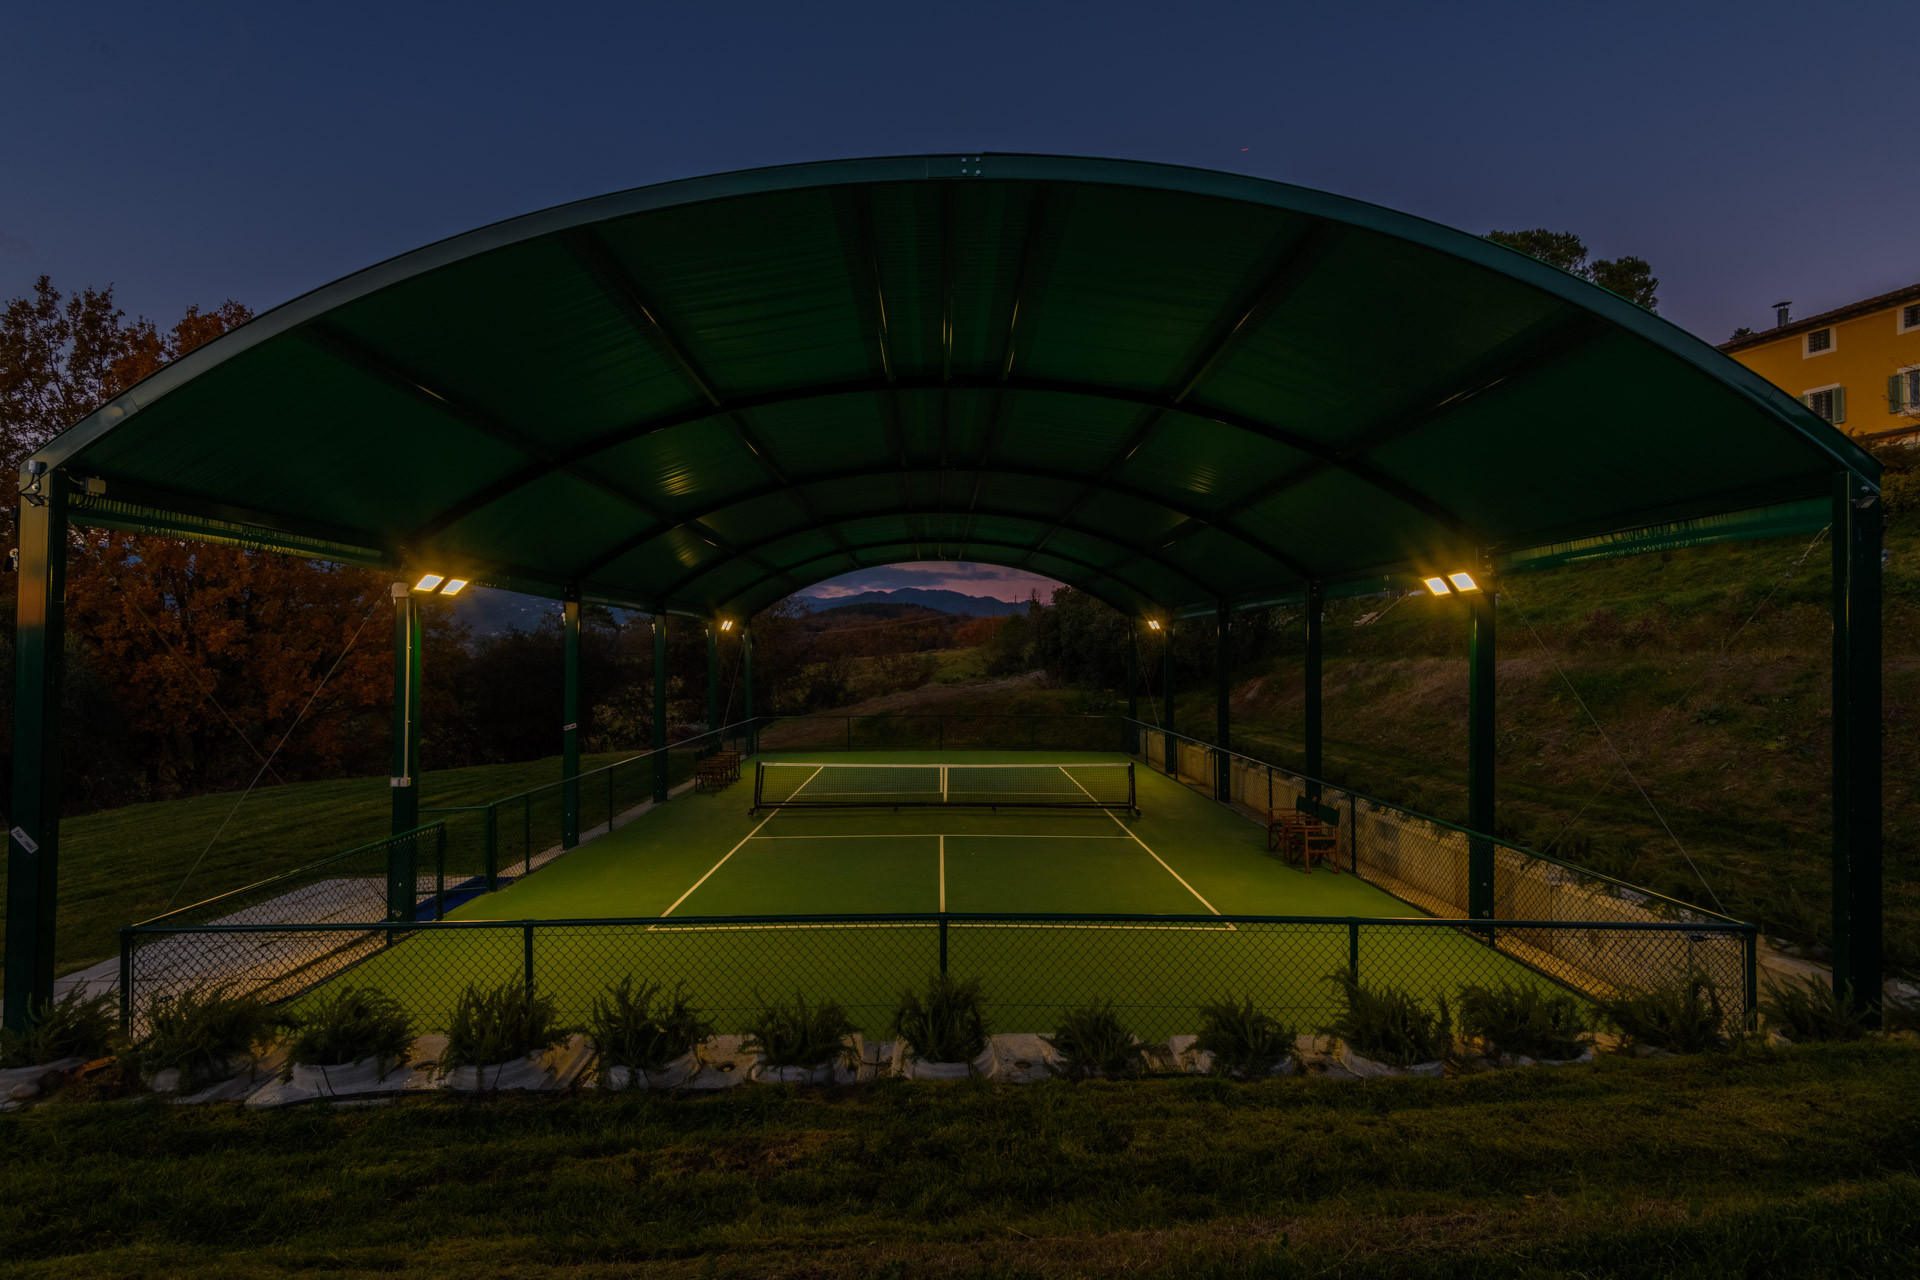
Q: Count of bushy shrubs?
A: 13